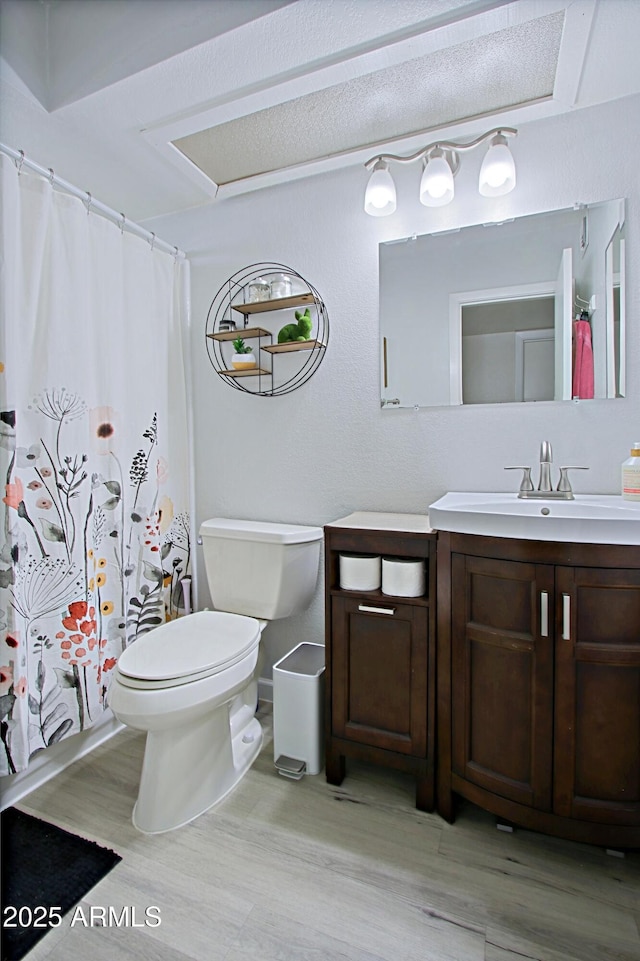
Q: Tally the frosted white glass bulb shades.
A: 3